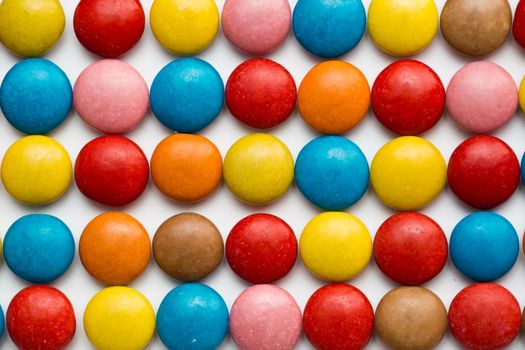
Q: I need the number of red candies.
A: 11